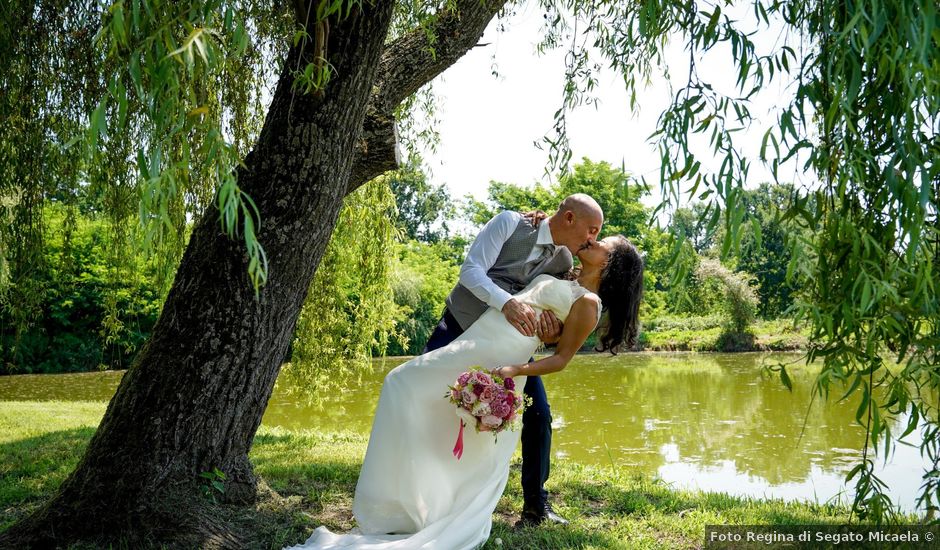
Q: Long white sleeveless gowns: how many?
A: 1